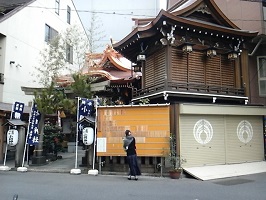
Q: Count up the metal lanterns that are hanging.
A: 5